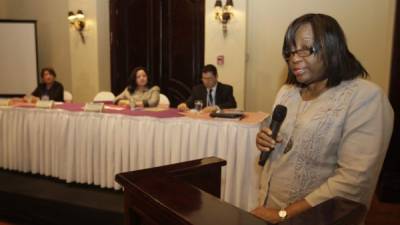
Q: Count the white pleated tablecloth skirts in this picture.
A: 1